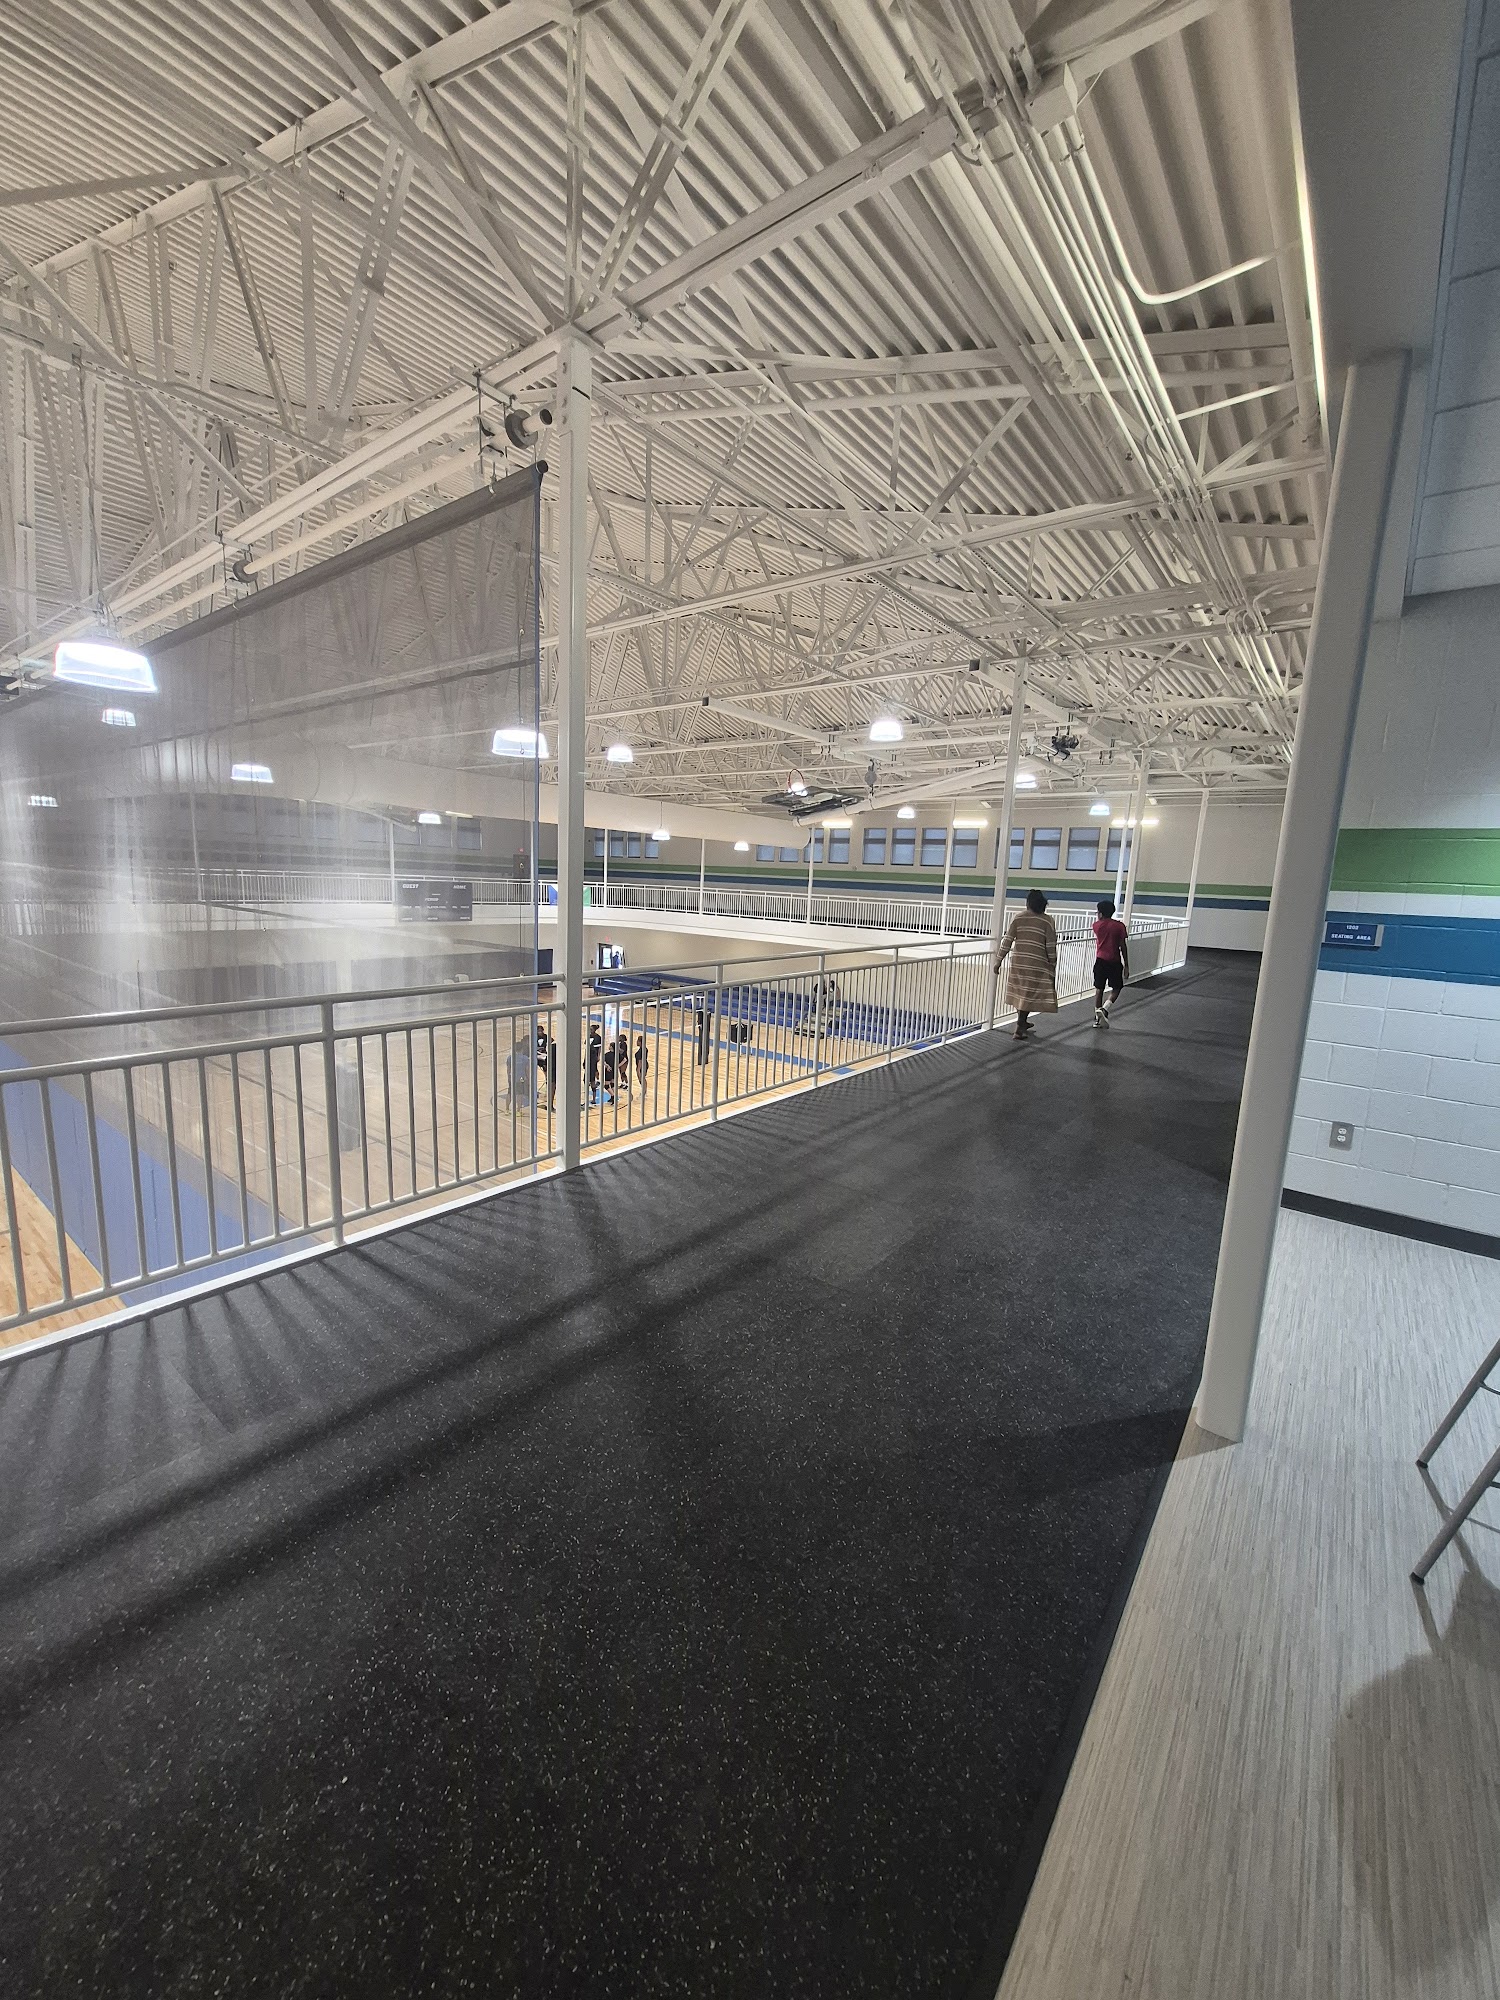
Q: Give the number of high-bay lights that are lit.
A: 14